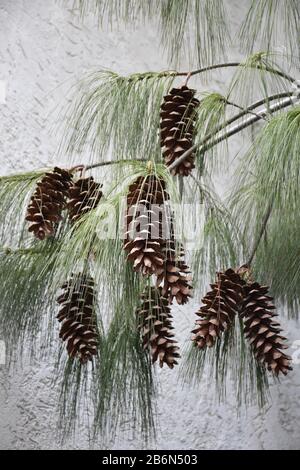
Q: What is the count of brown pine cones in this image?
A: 9